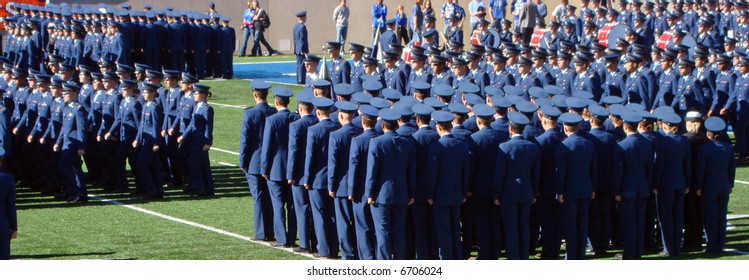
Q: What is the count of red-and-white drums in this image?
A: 4